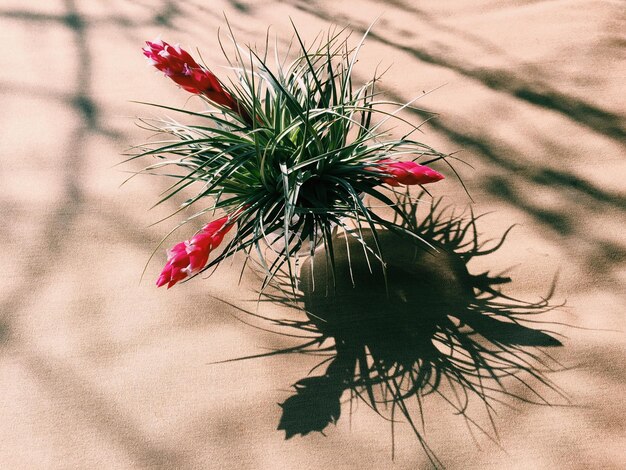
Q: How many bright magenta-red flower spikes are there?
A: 3